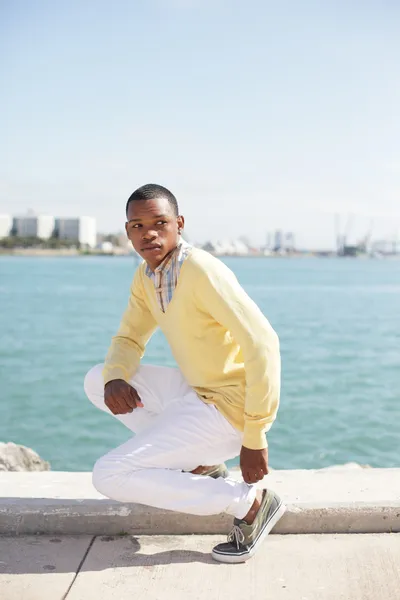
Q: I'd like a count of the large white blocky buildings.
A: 3